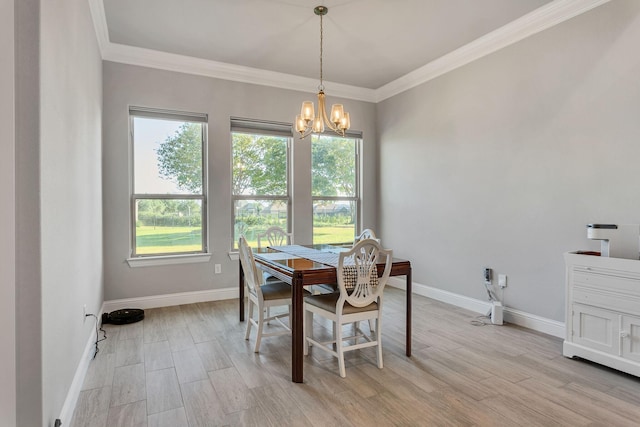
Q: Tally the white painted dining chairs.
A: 4